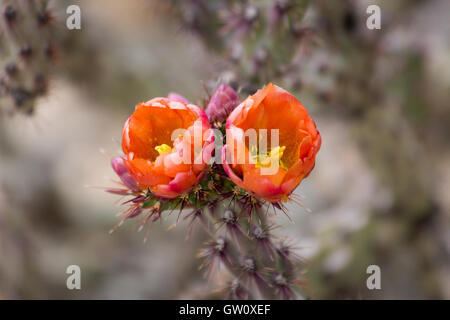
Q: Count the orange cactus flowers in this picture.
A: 2